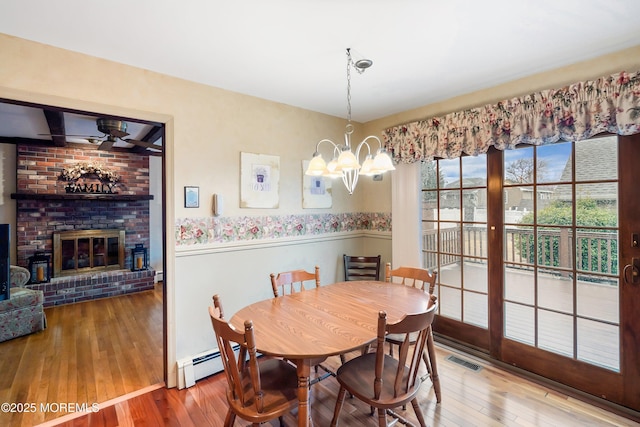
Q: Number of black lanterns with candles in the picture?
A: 2